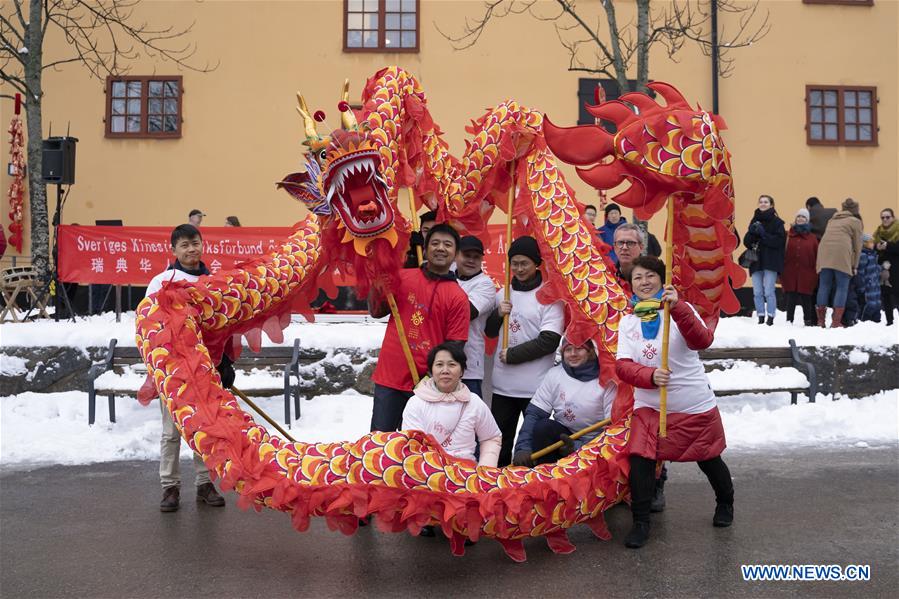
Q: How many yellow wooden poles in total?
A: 6